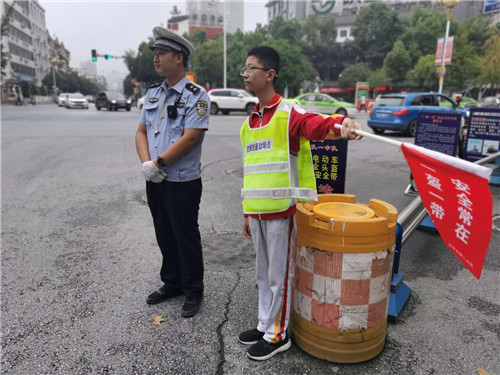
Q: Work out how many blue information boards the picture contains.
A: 3